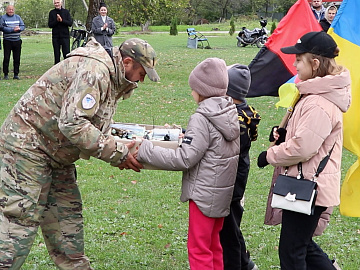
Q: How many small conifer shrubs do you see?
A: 3